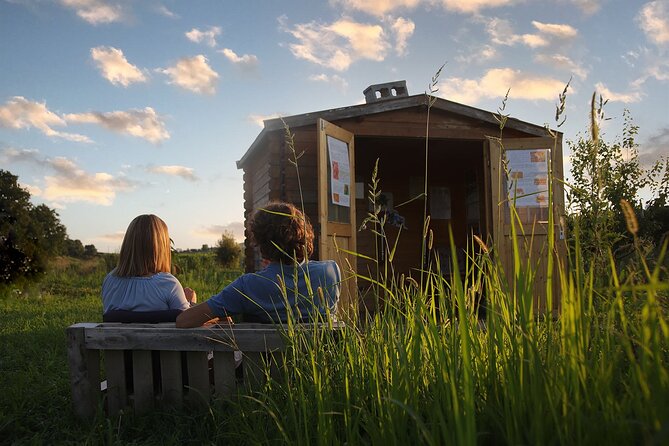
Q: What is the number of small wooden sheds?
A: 1